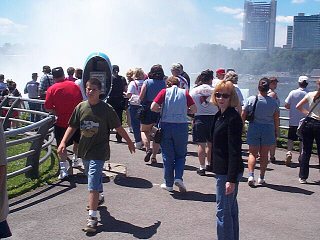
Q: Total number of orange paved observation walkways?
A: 0